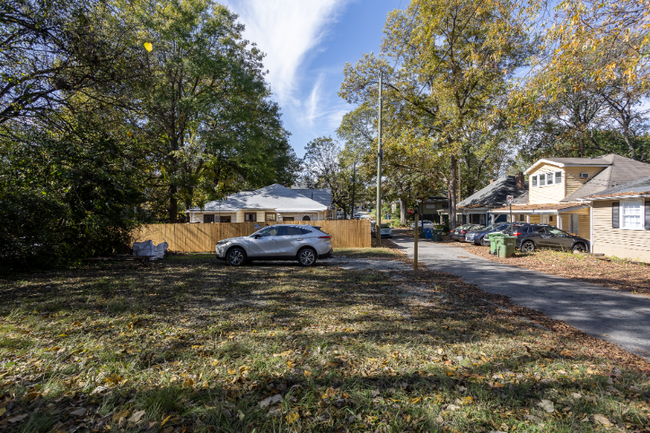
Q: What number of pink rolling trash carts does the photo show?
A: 0